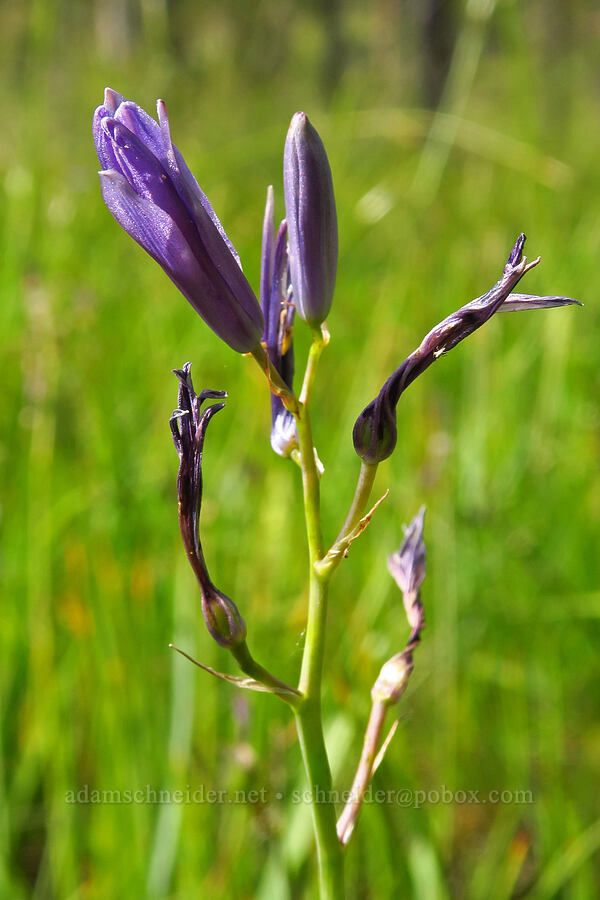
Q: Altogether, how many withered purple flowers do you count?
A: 3